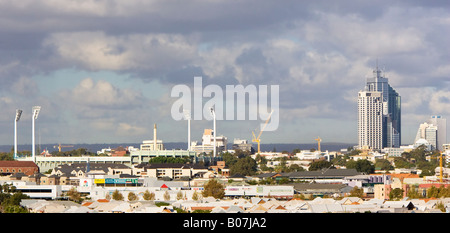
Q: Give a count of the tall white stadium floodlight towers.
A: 4